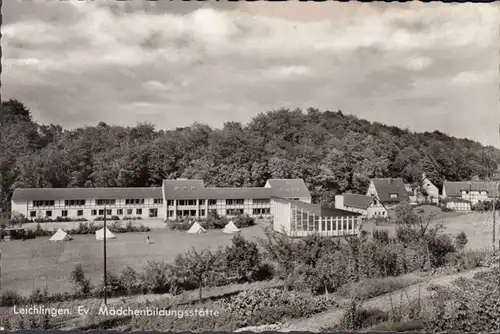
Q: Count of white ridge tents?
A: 4